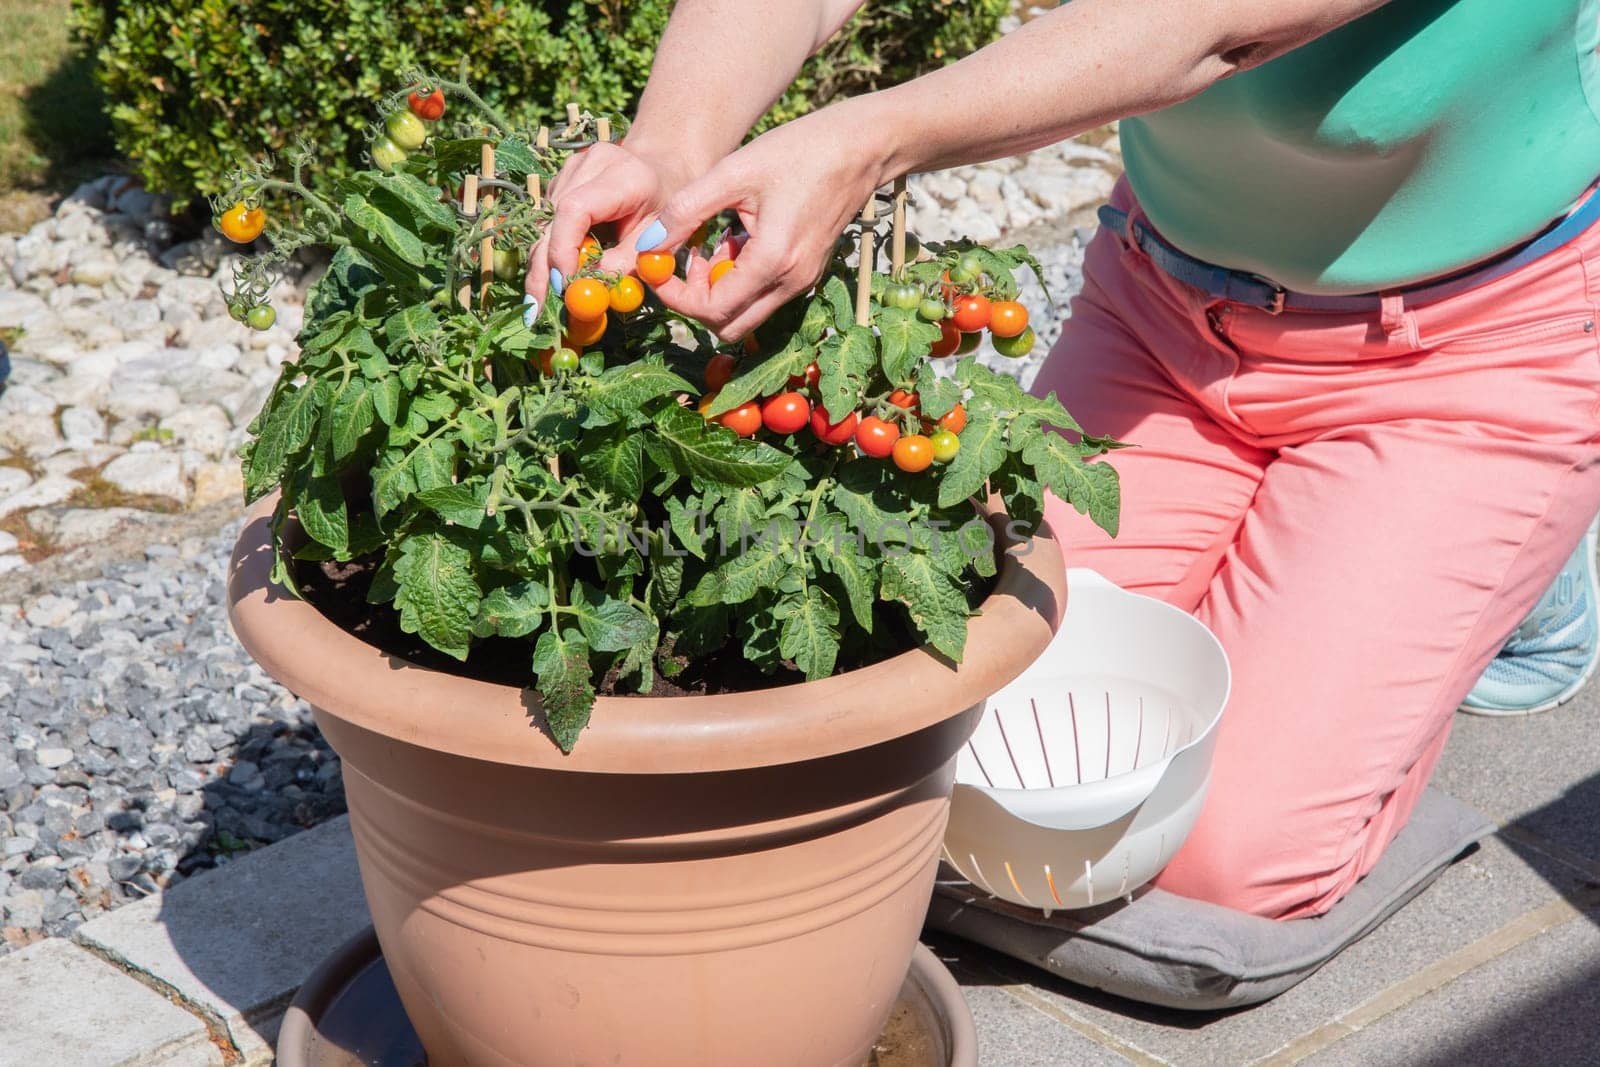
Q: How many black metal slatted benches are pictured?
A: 0